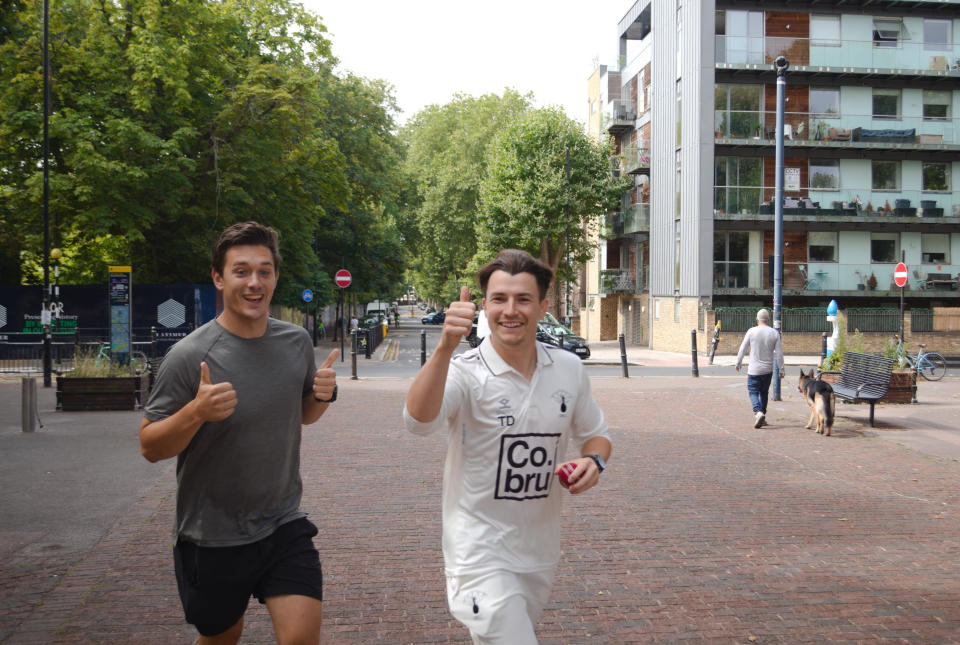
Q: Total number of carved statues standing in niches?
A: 0